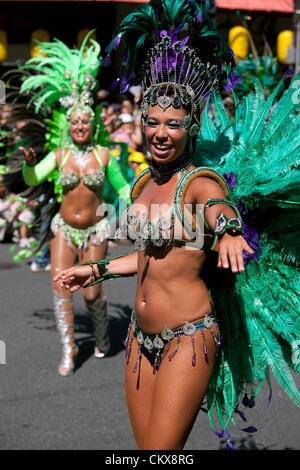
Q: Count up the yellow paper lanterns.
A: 5